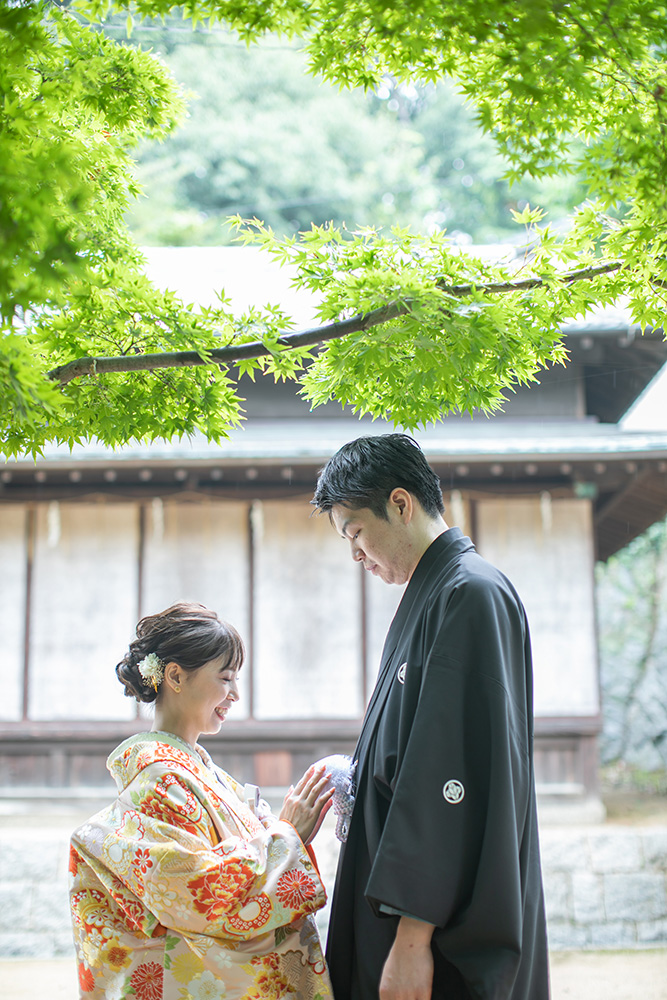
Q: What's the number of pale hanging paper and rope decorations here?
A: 5